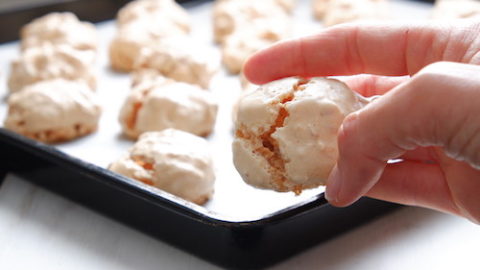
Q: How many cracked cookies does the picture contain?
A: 3